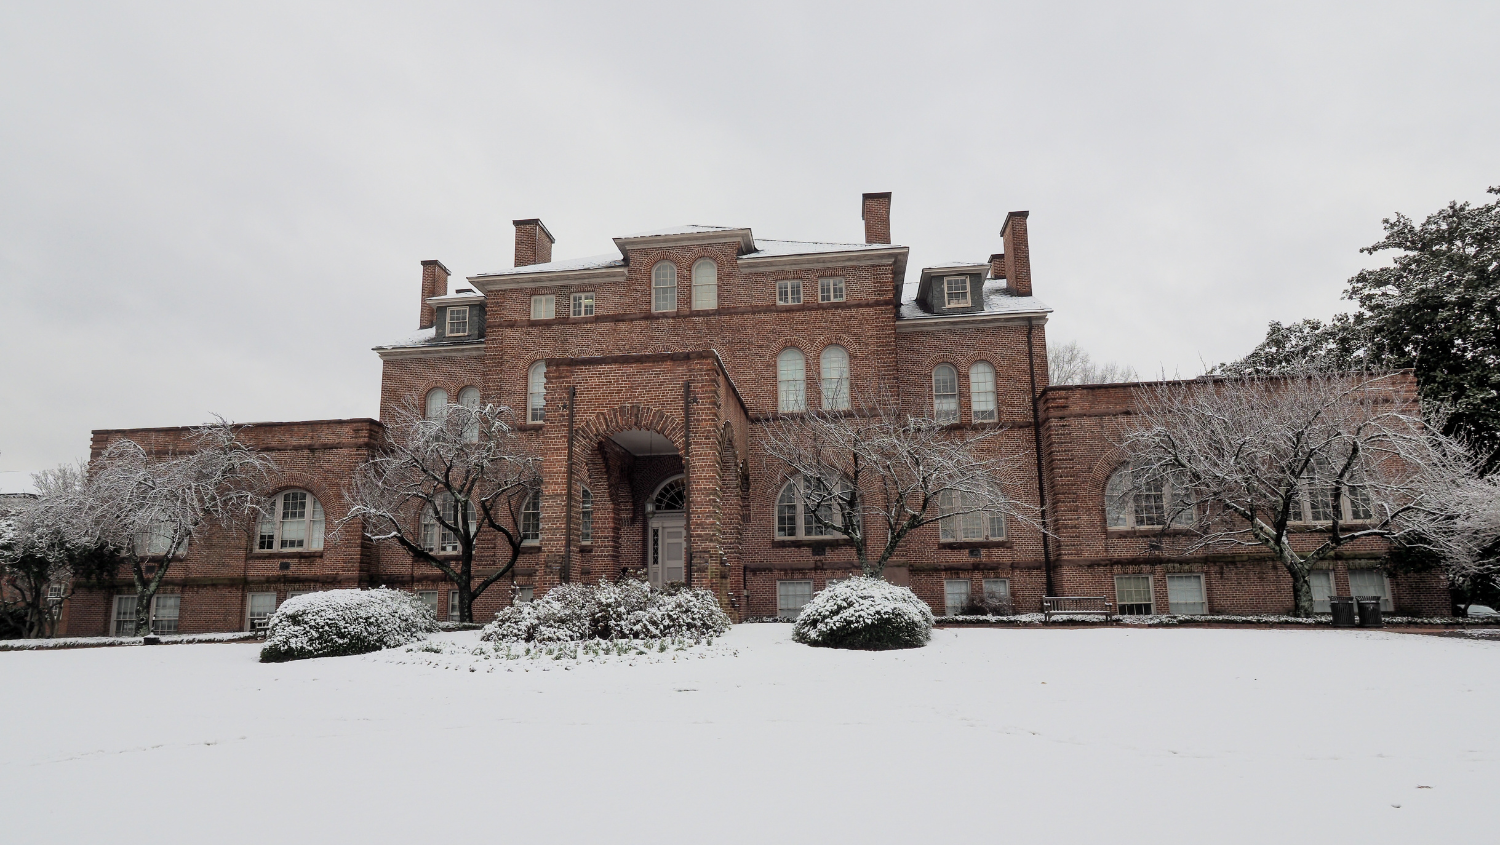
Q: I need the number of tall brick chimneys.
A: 4